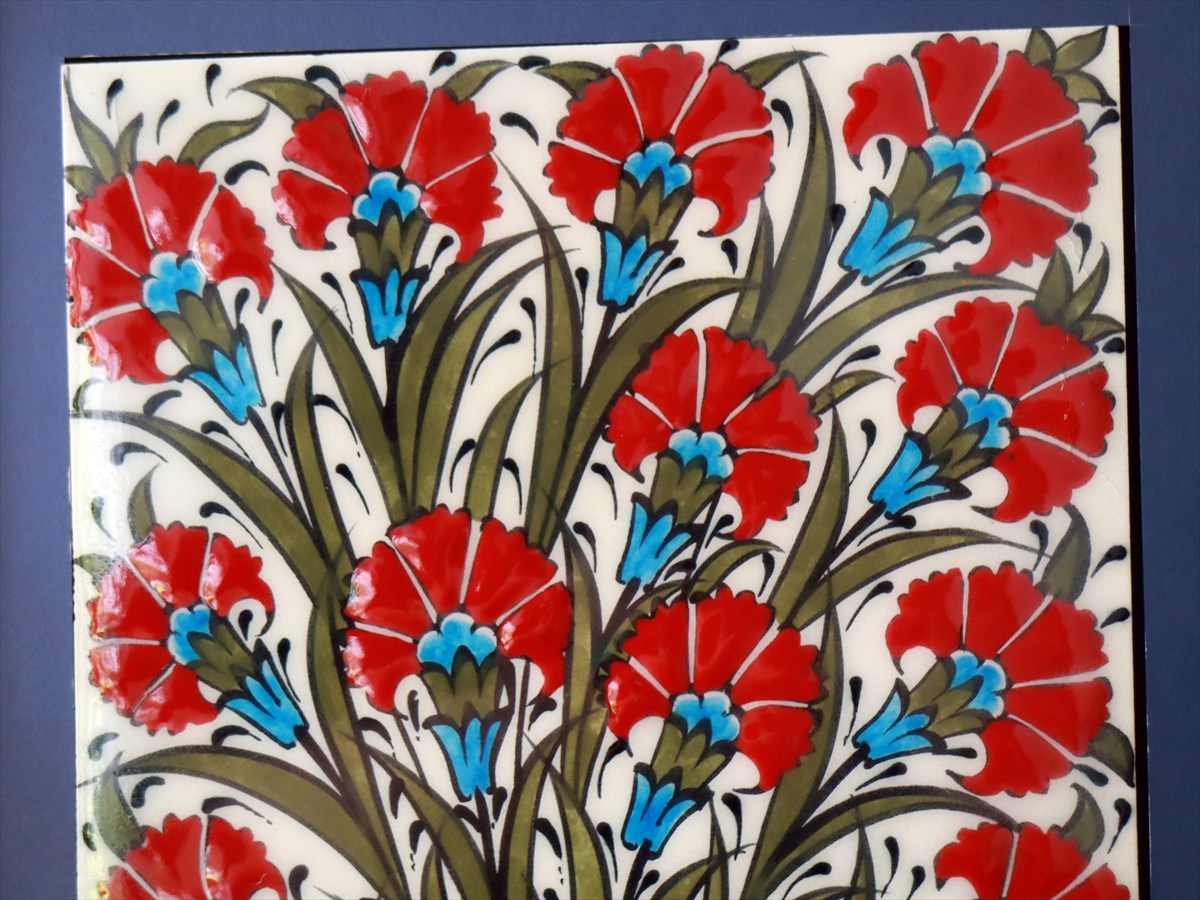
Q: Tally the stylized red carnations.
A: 12